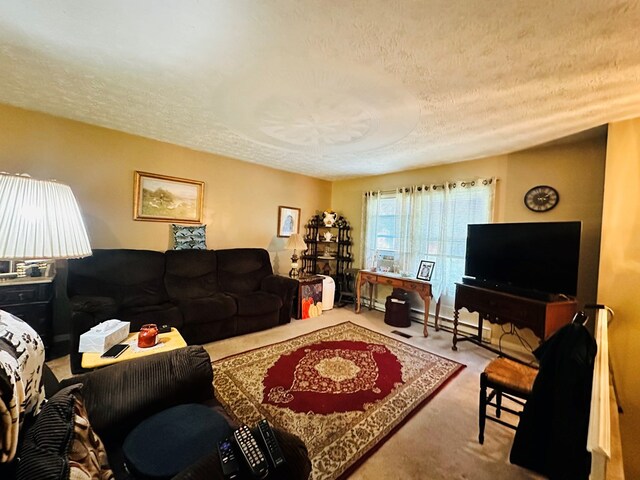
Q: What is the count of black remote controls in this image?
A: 3